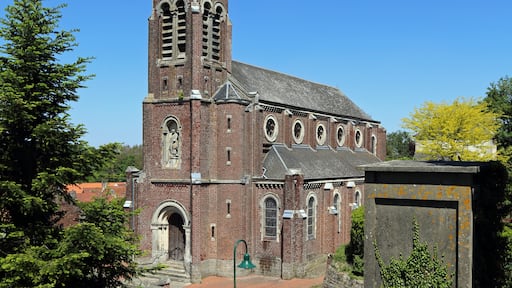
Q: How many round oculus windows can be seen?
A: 5